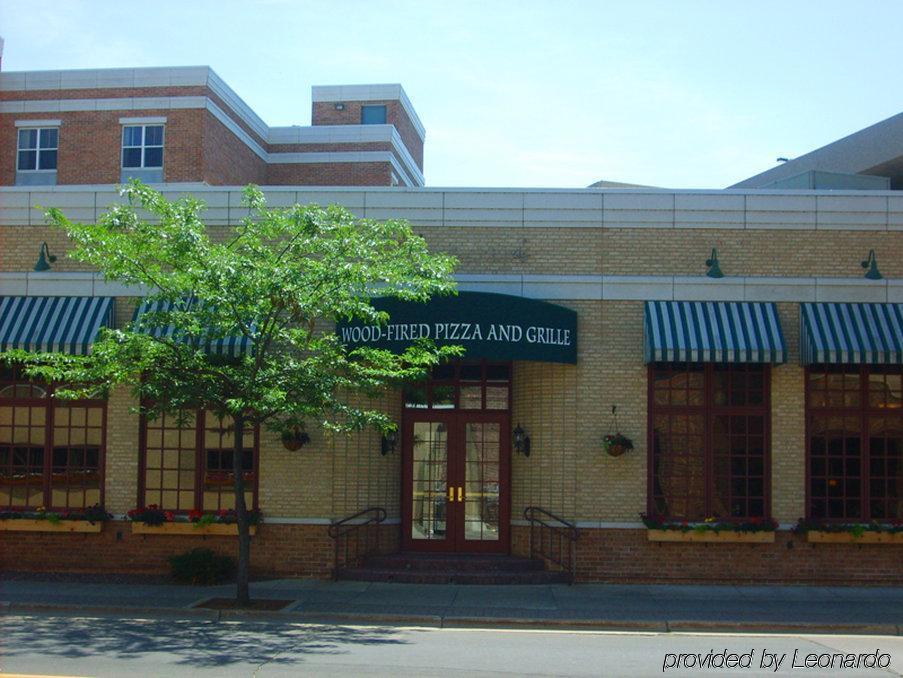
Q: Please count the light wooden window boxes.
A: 4